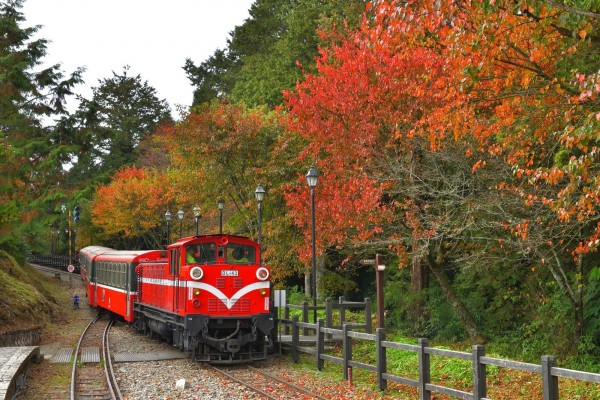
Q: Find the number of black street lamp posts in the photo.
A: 6